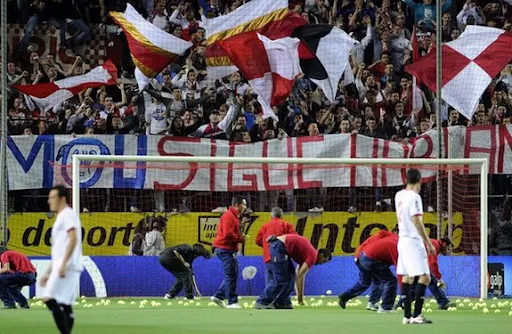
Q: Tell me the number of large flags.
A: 6